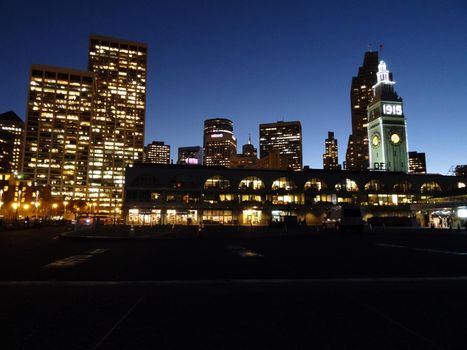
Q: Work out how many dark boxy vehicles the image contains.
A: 1